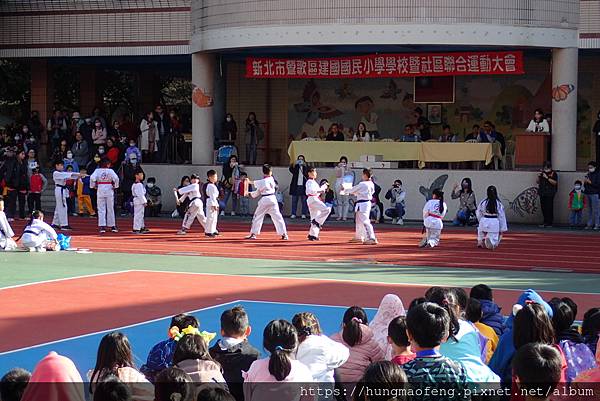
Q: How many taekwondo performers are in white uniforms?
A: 12